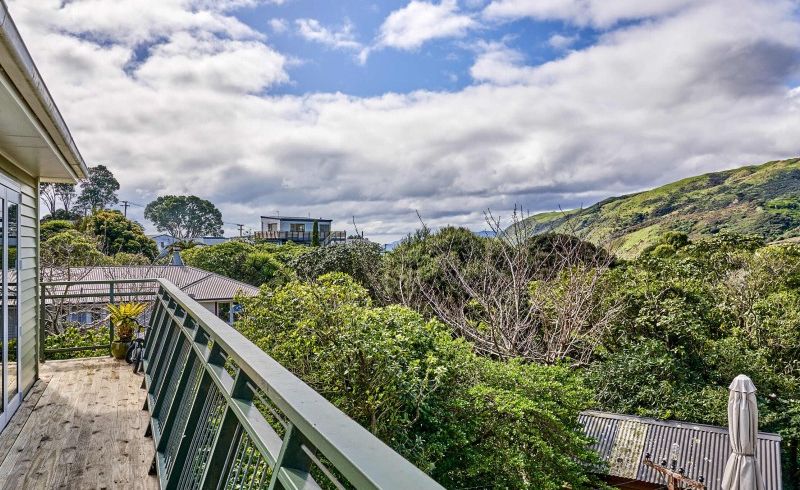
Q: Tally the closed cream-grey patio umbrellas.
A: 1